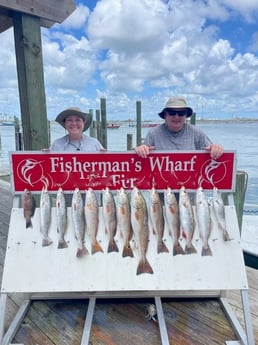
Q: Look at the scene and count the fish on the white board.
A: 13